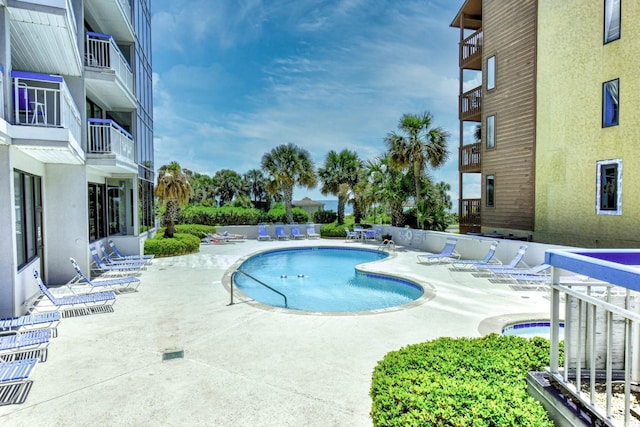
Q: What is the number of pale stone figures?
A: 0